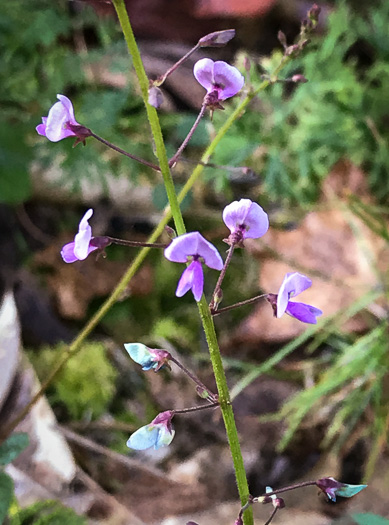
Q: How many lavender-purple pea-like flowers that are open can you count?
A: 6